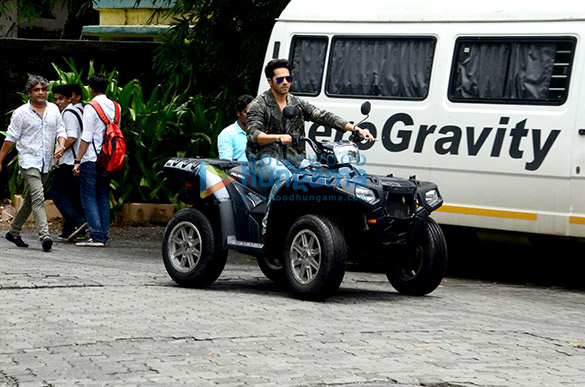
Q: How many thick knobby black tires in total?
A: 4